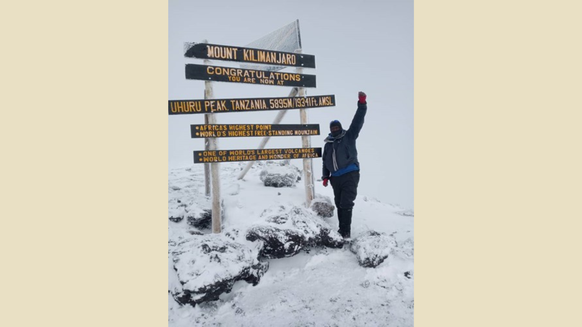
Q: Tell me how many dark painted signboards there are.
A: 5